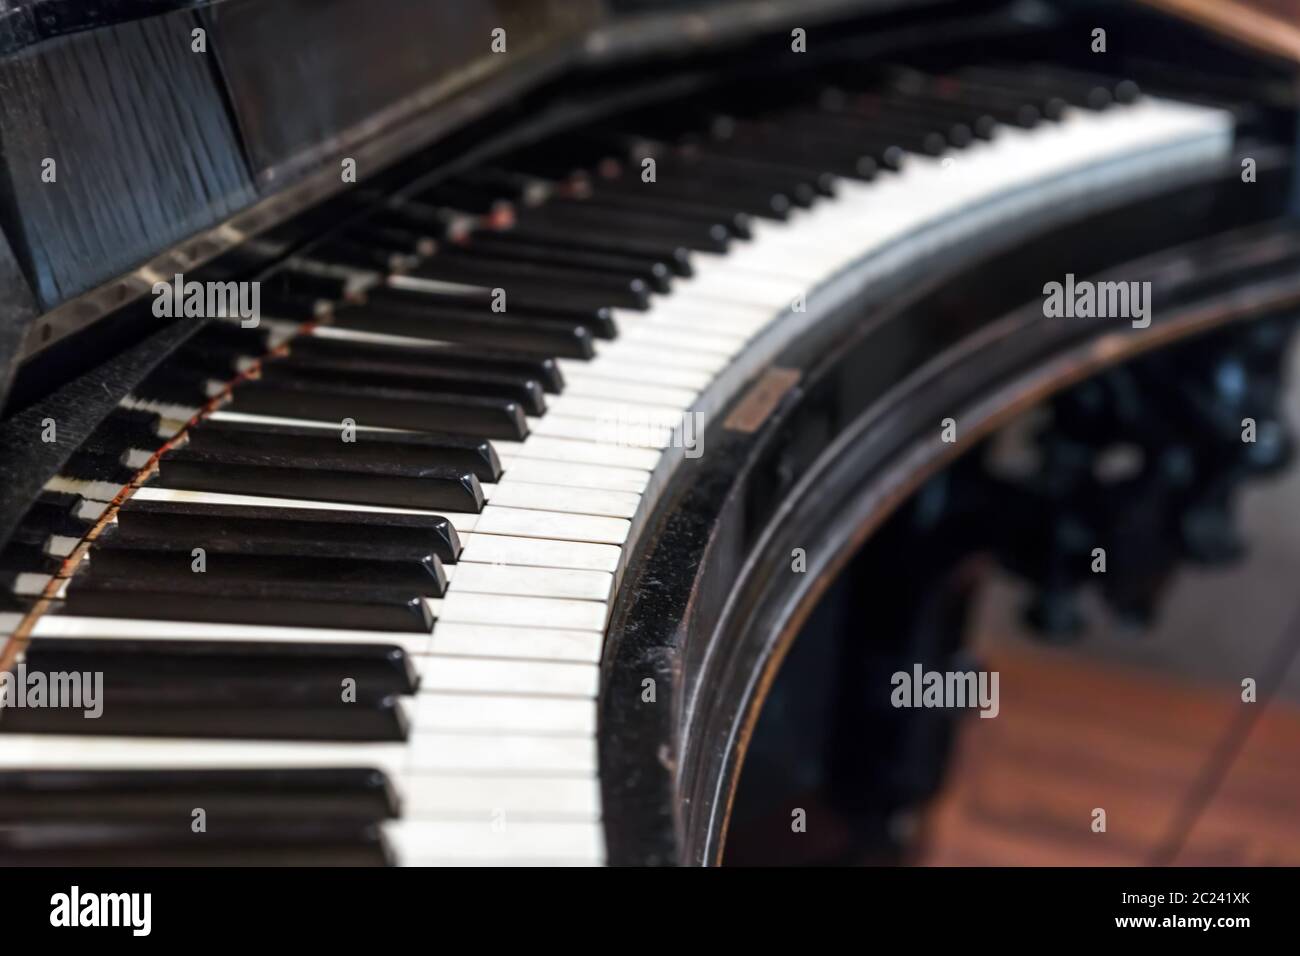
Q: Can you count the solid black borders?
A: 1